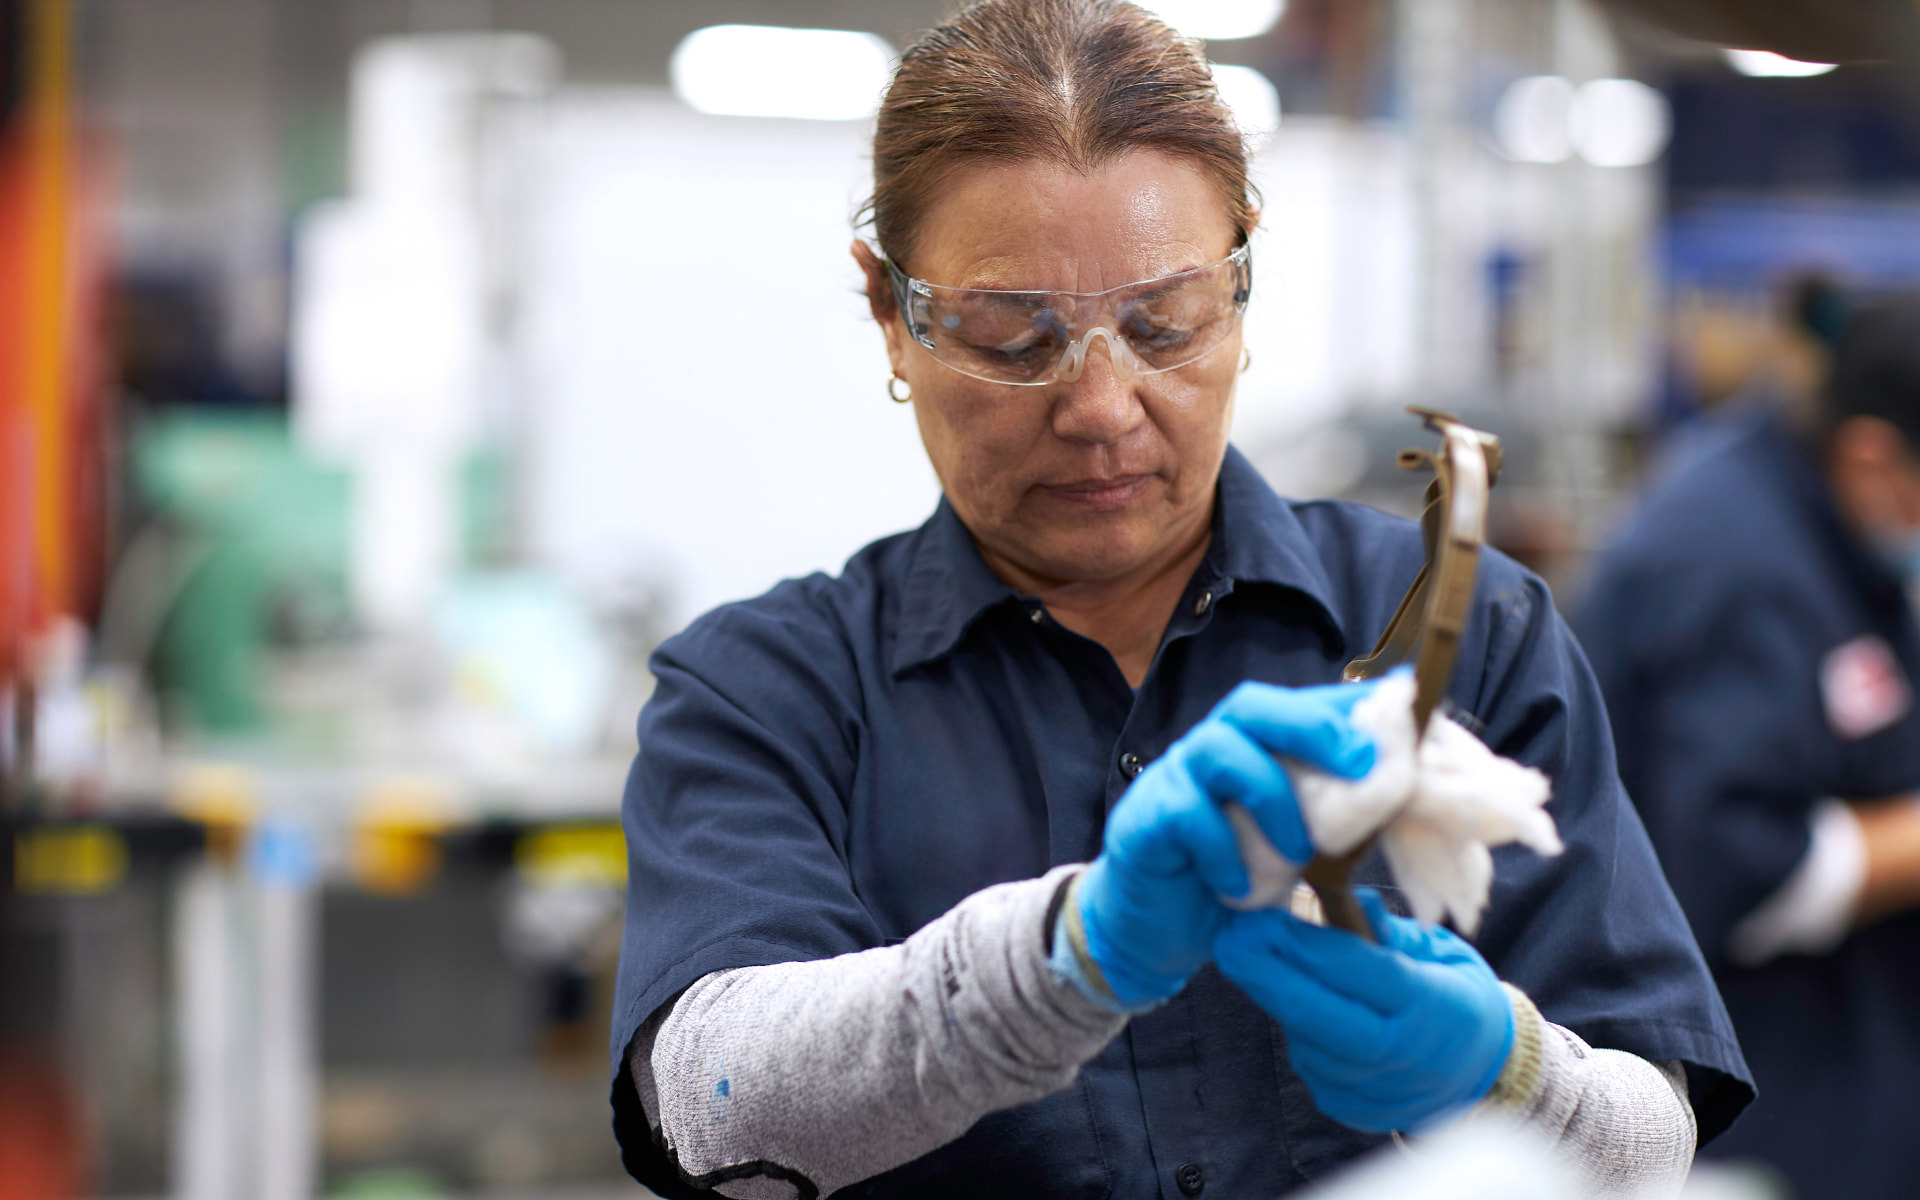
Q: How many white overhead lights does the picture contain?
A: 6